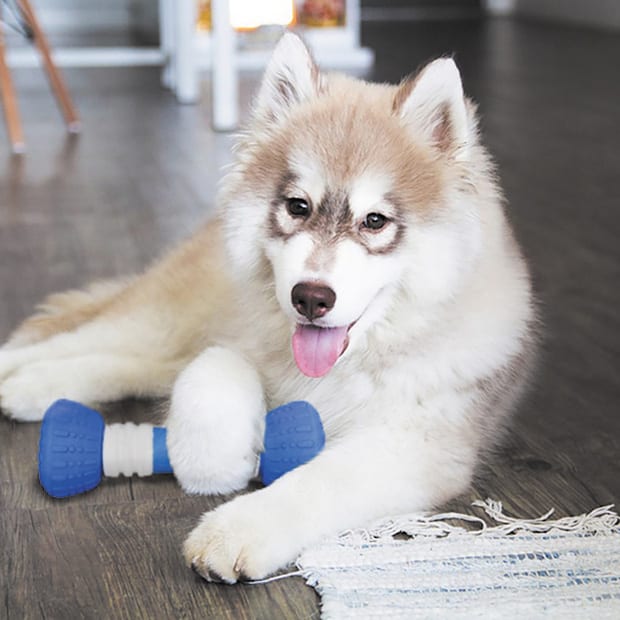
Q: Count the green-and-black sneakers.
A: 0